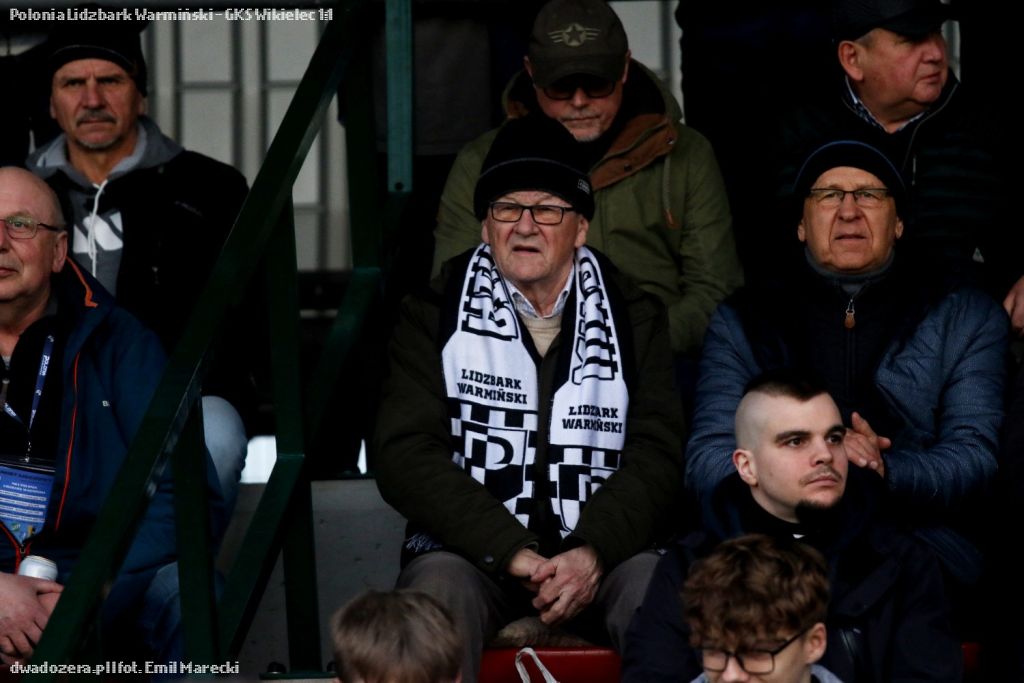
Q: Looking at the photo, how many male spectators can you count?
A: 9